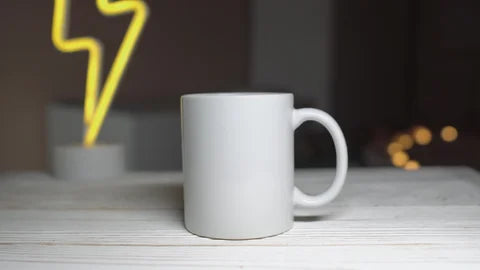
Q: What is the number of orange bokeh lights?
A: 6